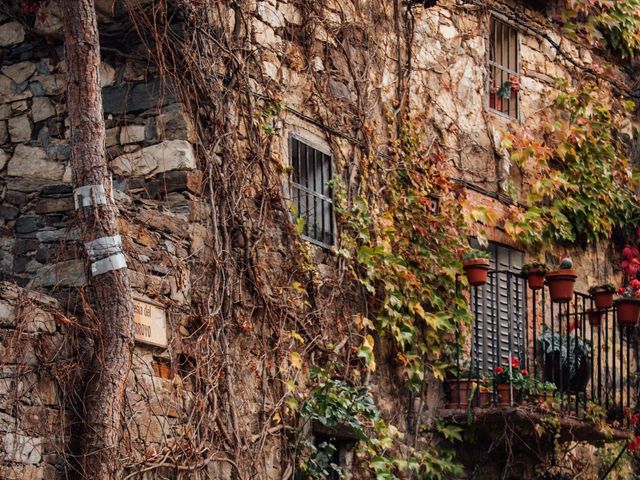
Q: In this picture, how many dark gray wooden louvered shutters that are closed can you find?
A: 2